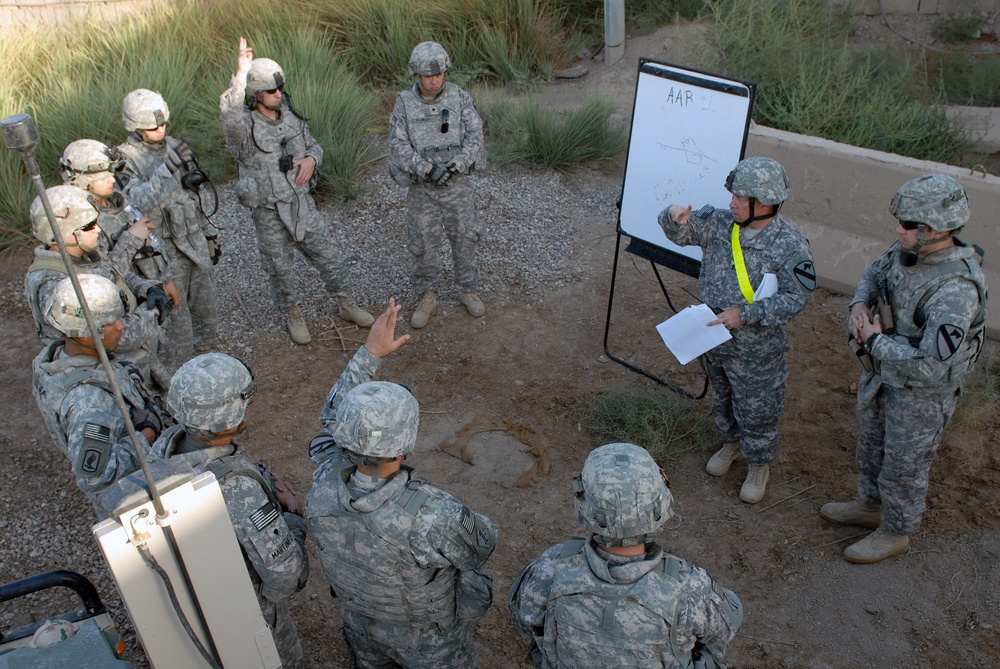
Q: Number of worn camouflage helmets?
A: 11